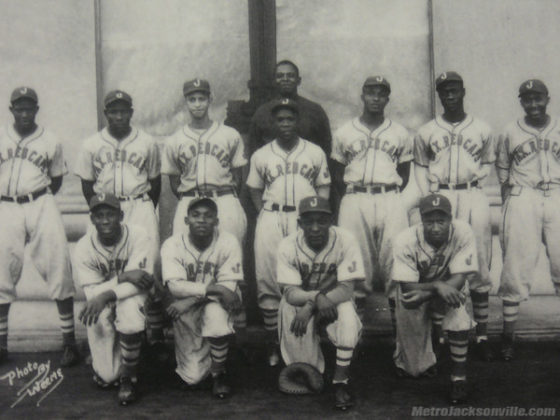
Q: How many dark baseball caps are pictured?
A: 11